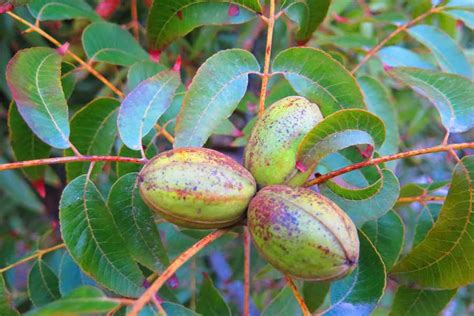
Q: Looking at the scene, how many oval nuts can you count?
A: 3